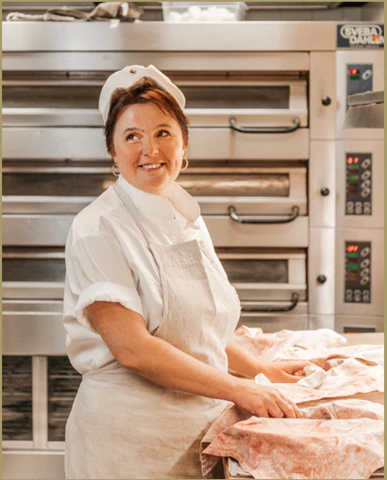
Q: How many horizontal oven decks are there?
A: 3